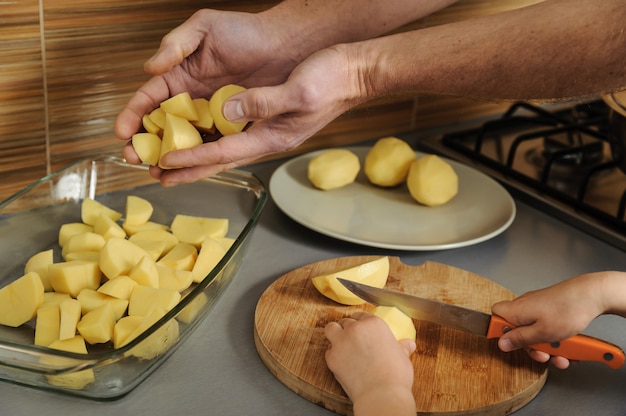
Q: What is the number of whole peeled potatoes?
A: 3